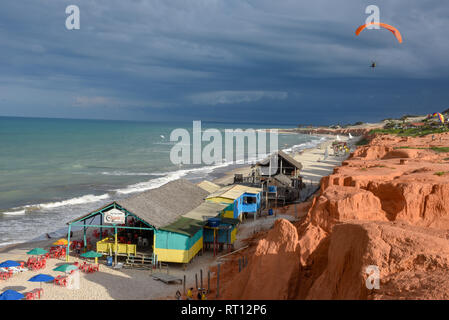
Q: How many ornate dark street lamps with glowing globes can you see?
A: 0